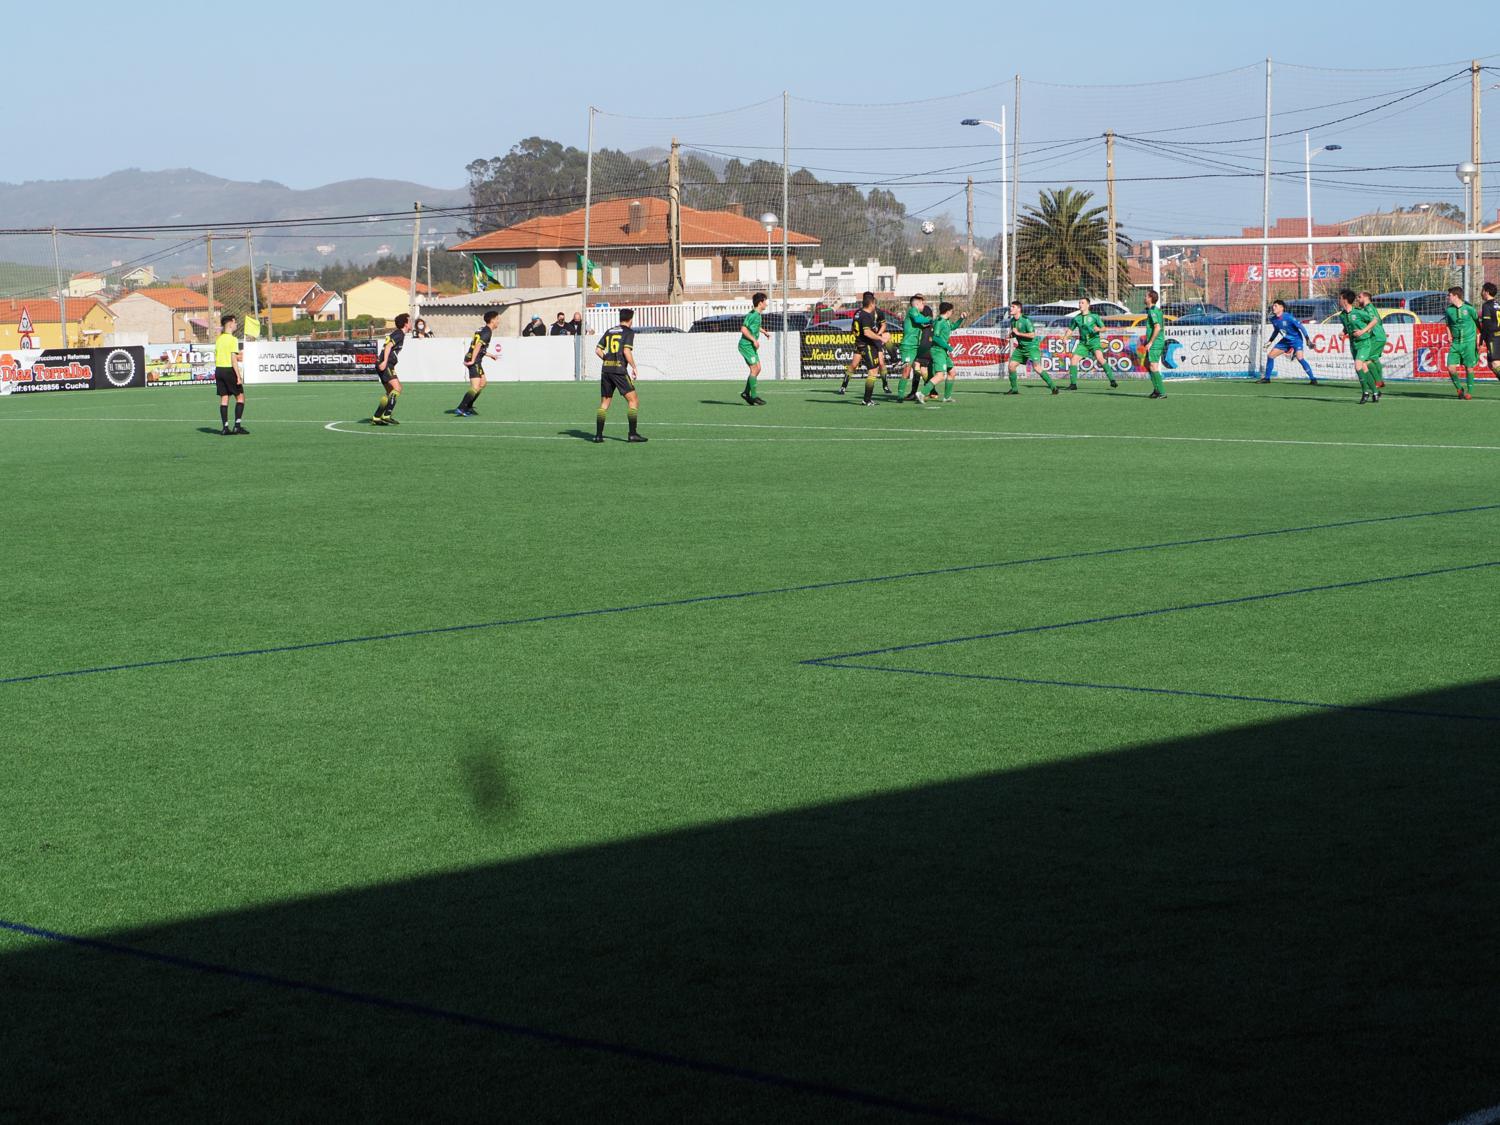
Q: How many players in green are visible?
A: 9